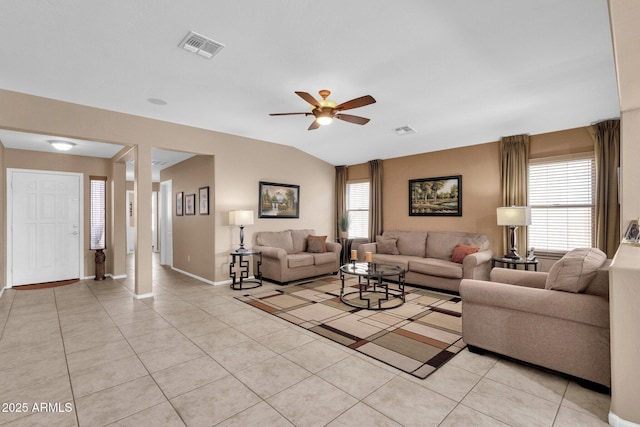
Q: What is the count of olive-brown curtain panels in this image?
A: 4